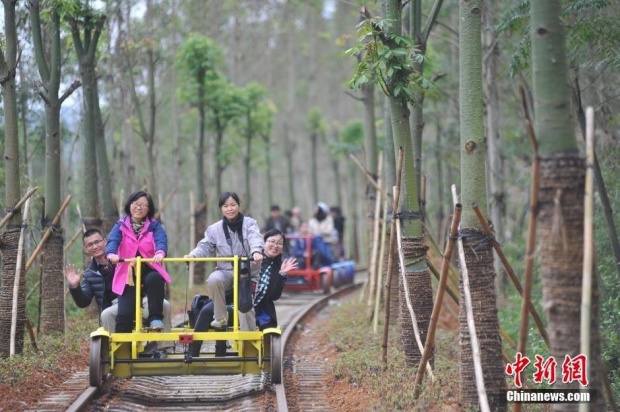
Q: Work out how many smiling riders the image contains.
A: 4